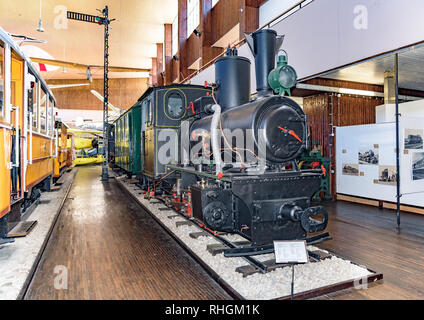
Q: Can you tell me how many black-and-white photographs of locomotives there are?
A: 5